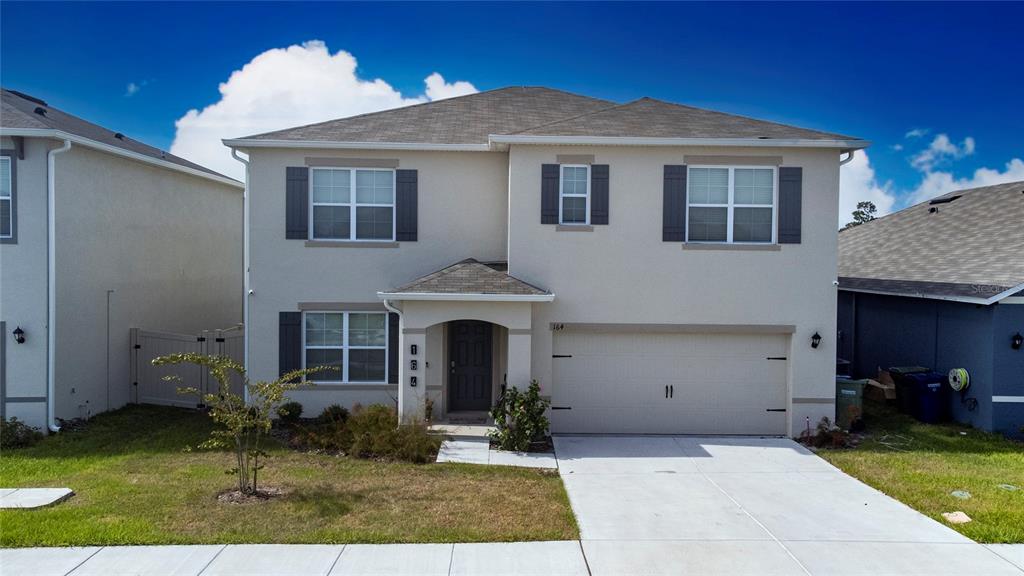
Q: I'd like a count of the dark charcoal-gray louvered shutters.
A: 8